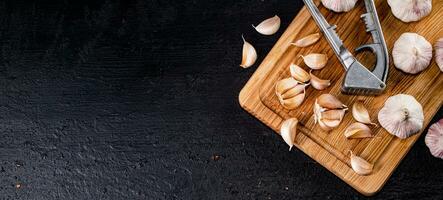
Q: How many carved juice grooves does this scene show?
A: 1